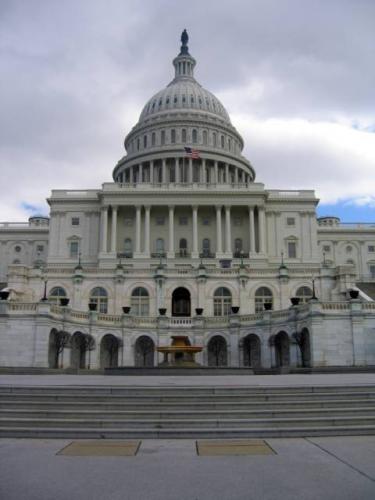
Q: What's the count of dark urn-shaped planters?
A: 10